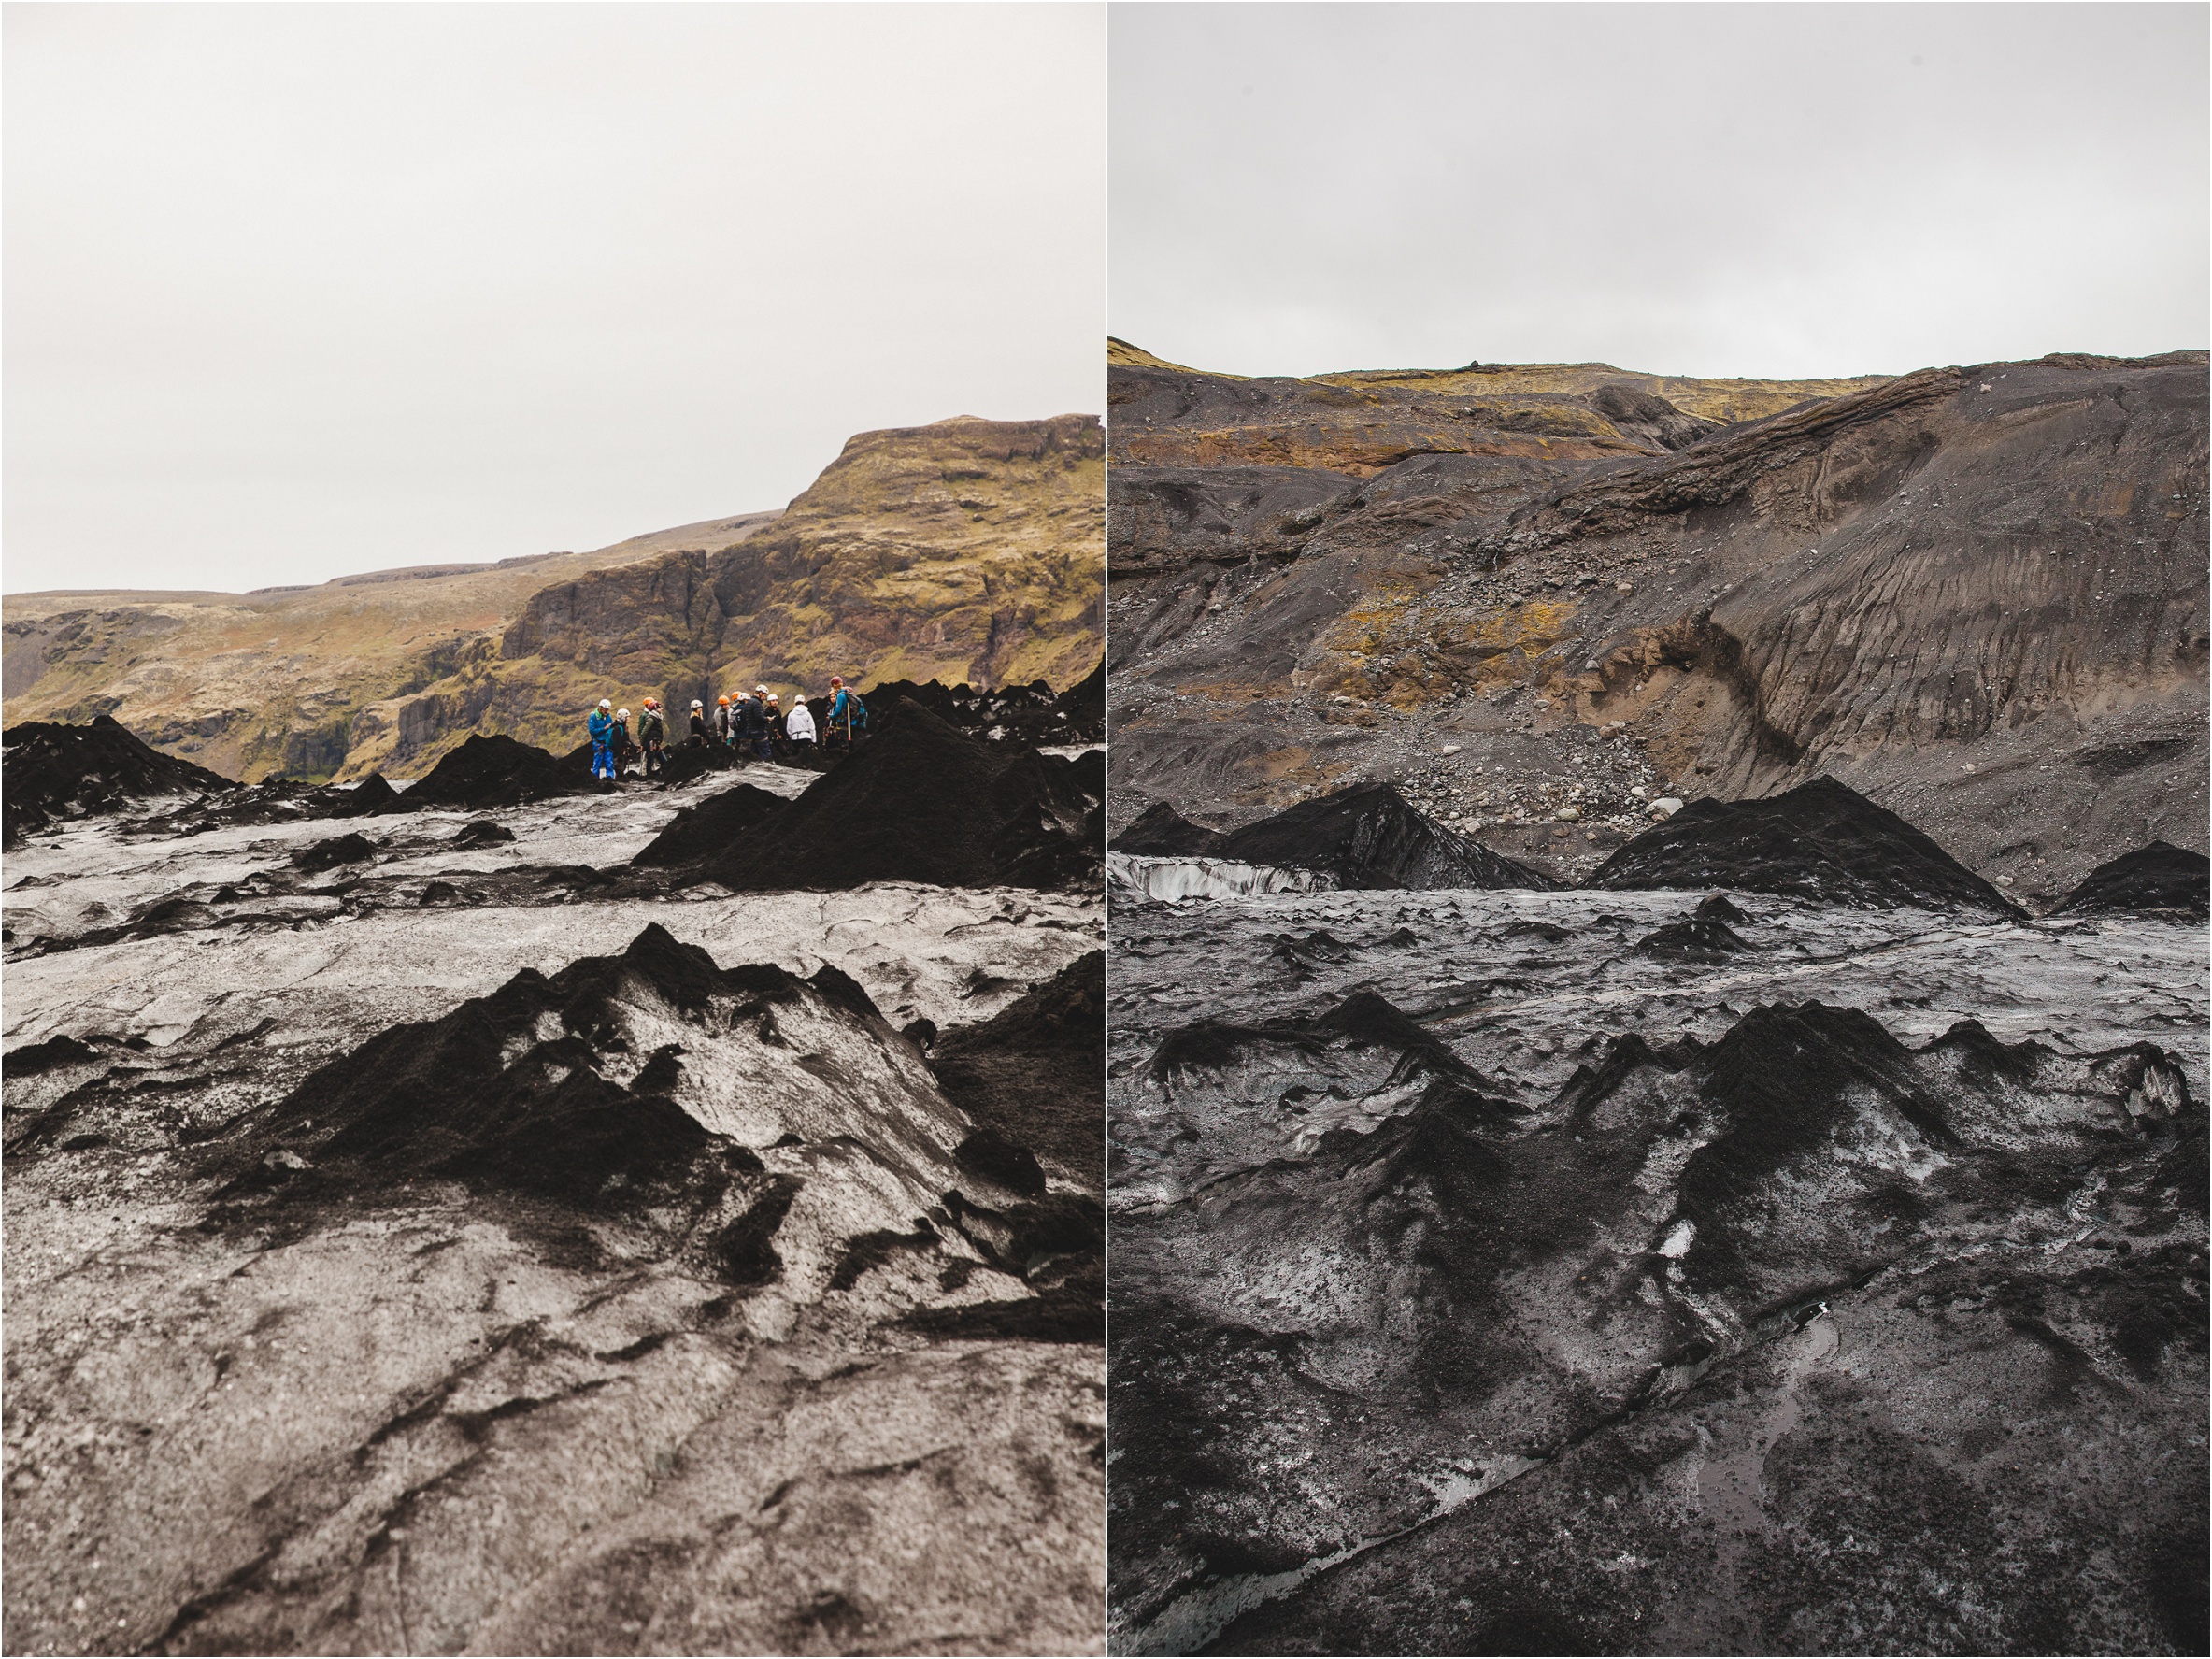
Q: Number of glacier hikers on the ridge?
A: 13